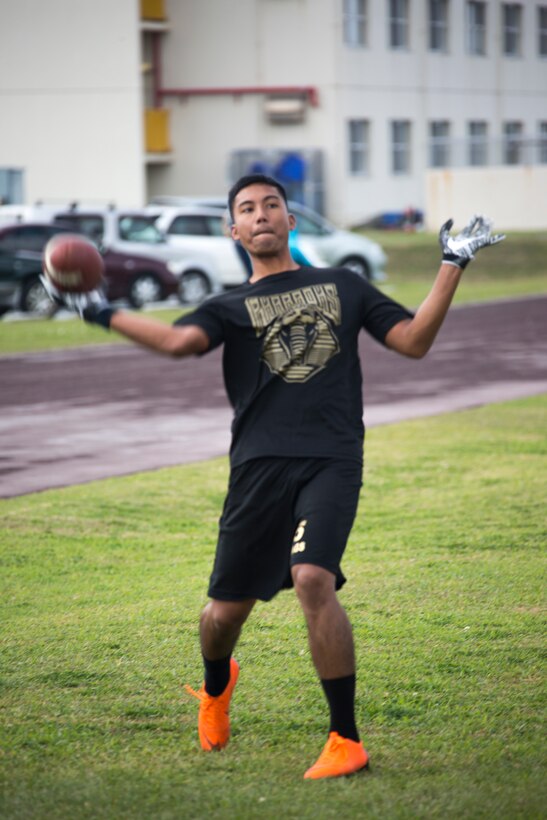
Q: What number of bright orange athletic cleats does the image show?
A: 2